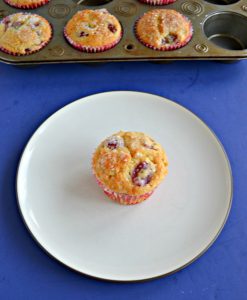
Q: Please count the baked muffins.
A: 6